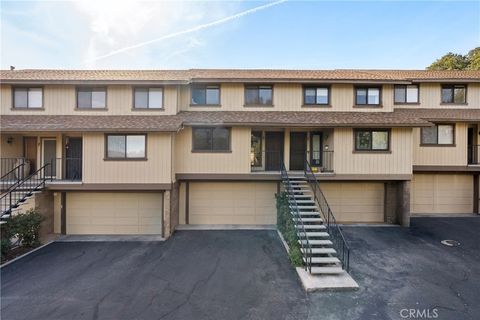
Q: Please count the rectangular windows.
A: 13